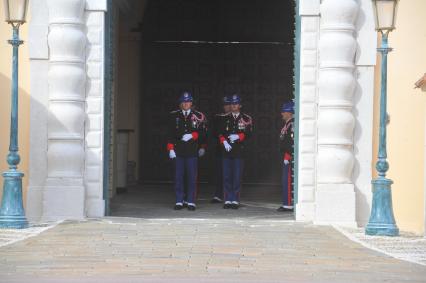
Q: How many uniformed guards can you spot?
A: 4